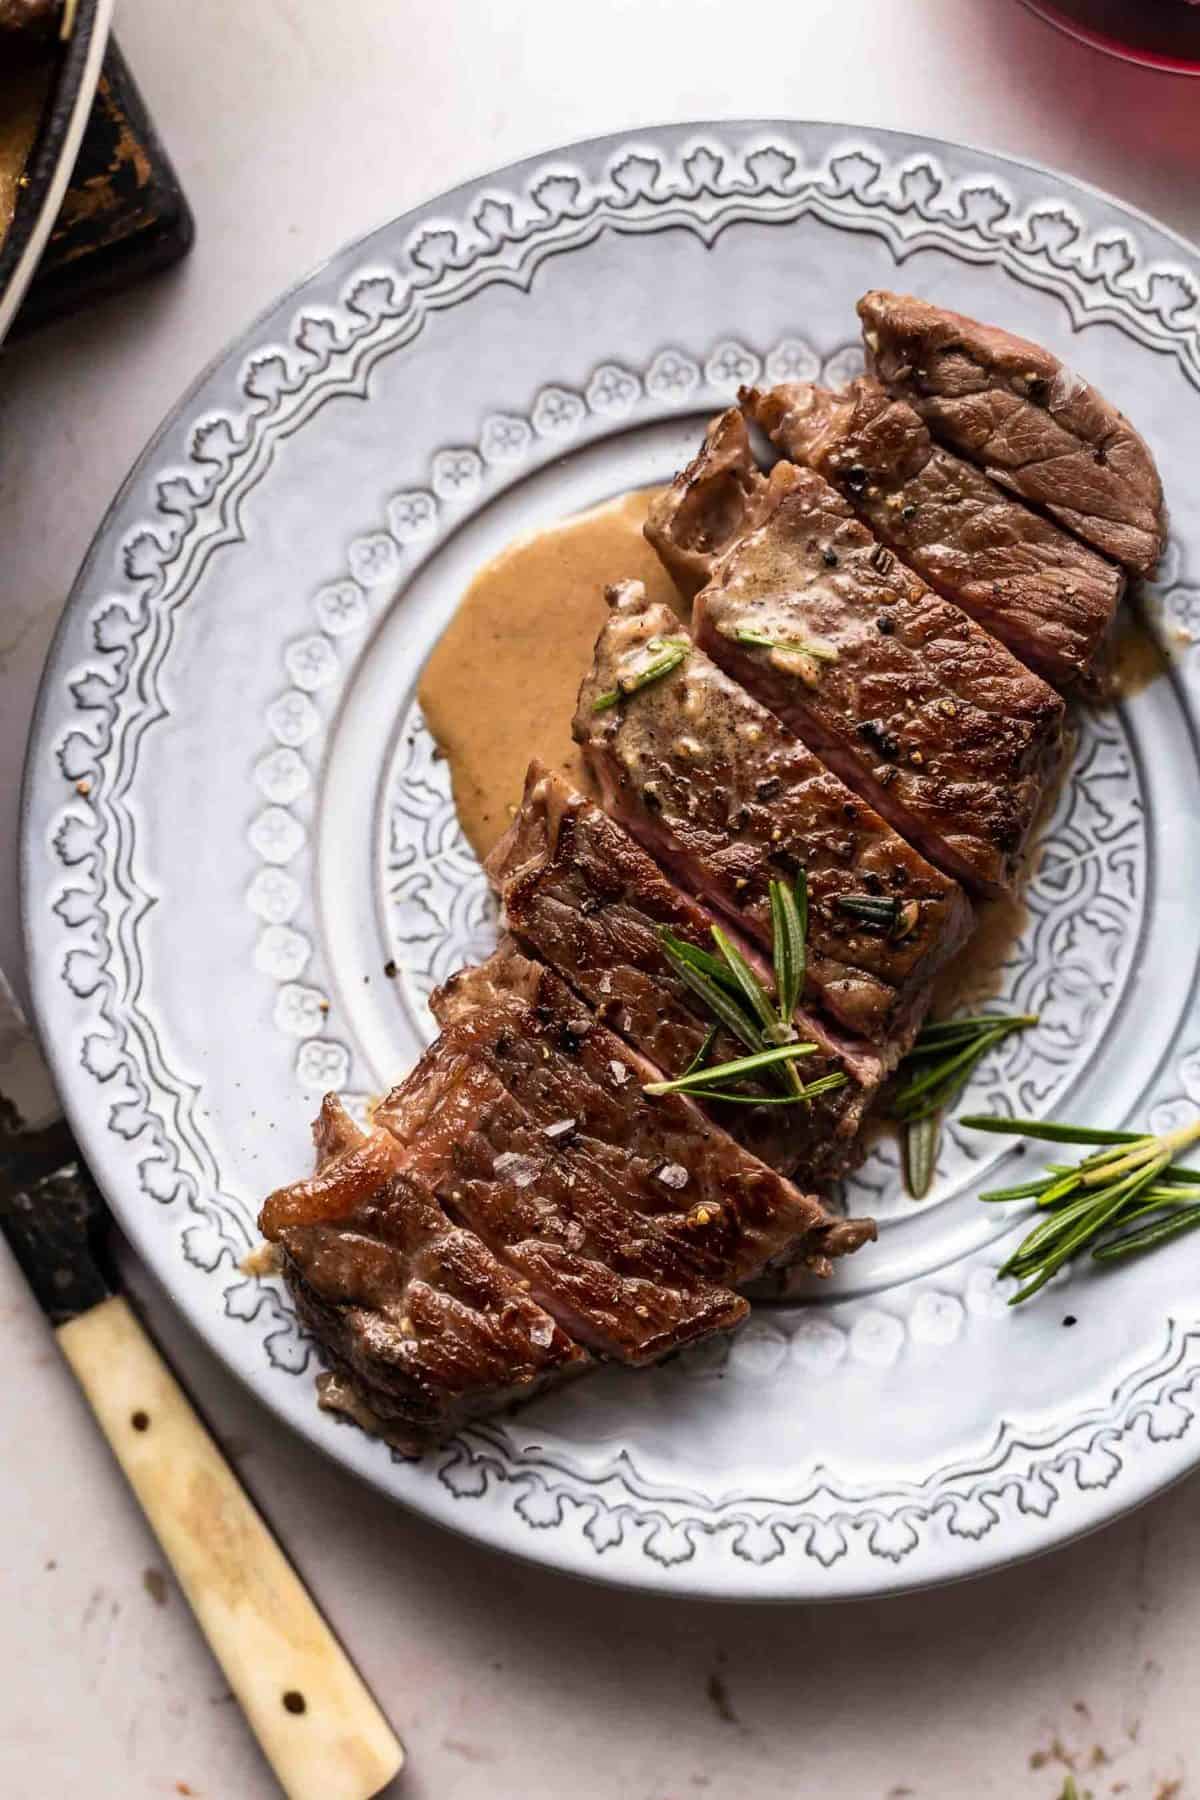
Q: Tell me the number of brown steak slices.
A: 7